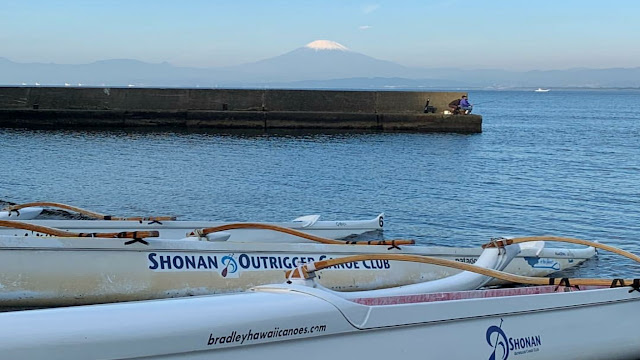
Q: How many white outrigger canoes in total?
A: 3